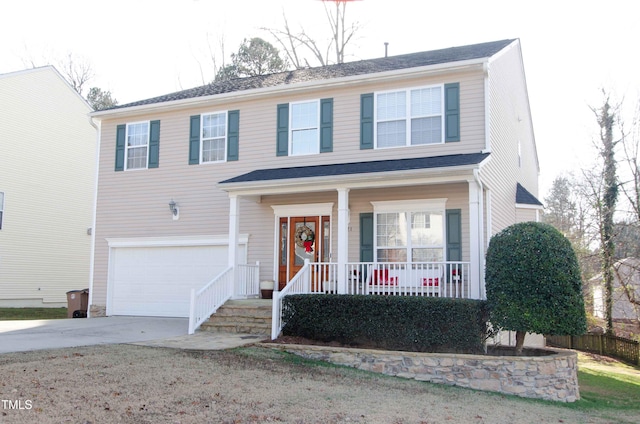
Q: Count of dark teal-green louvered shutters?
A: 10